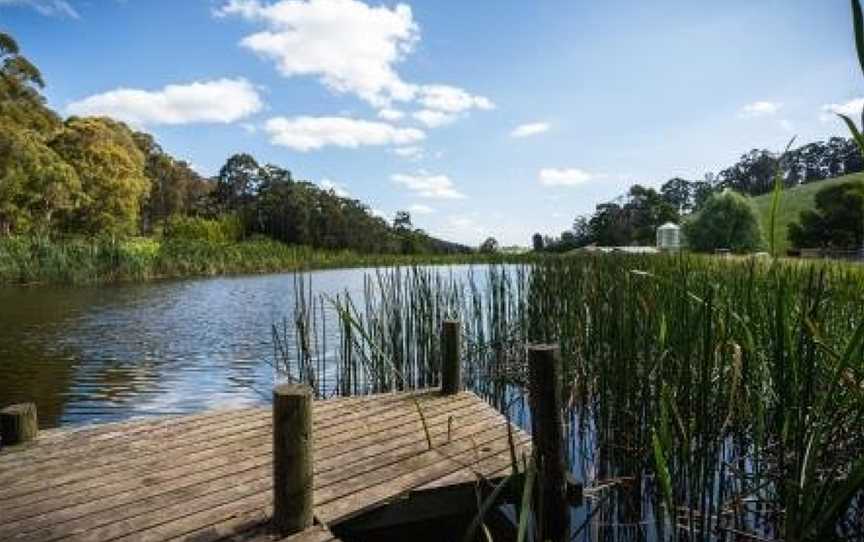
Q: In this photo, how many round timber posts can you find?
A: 4